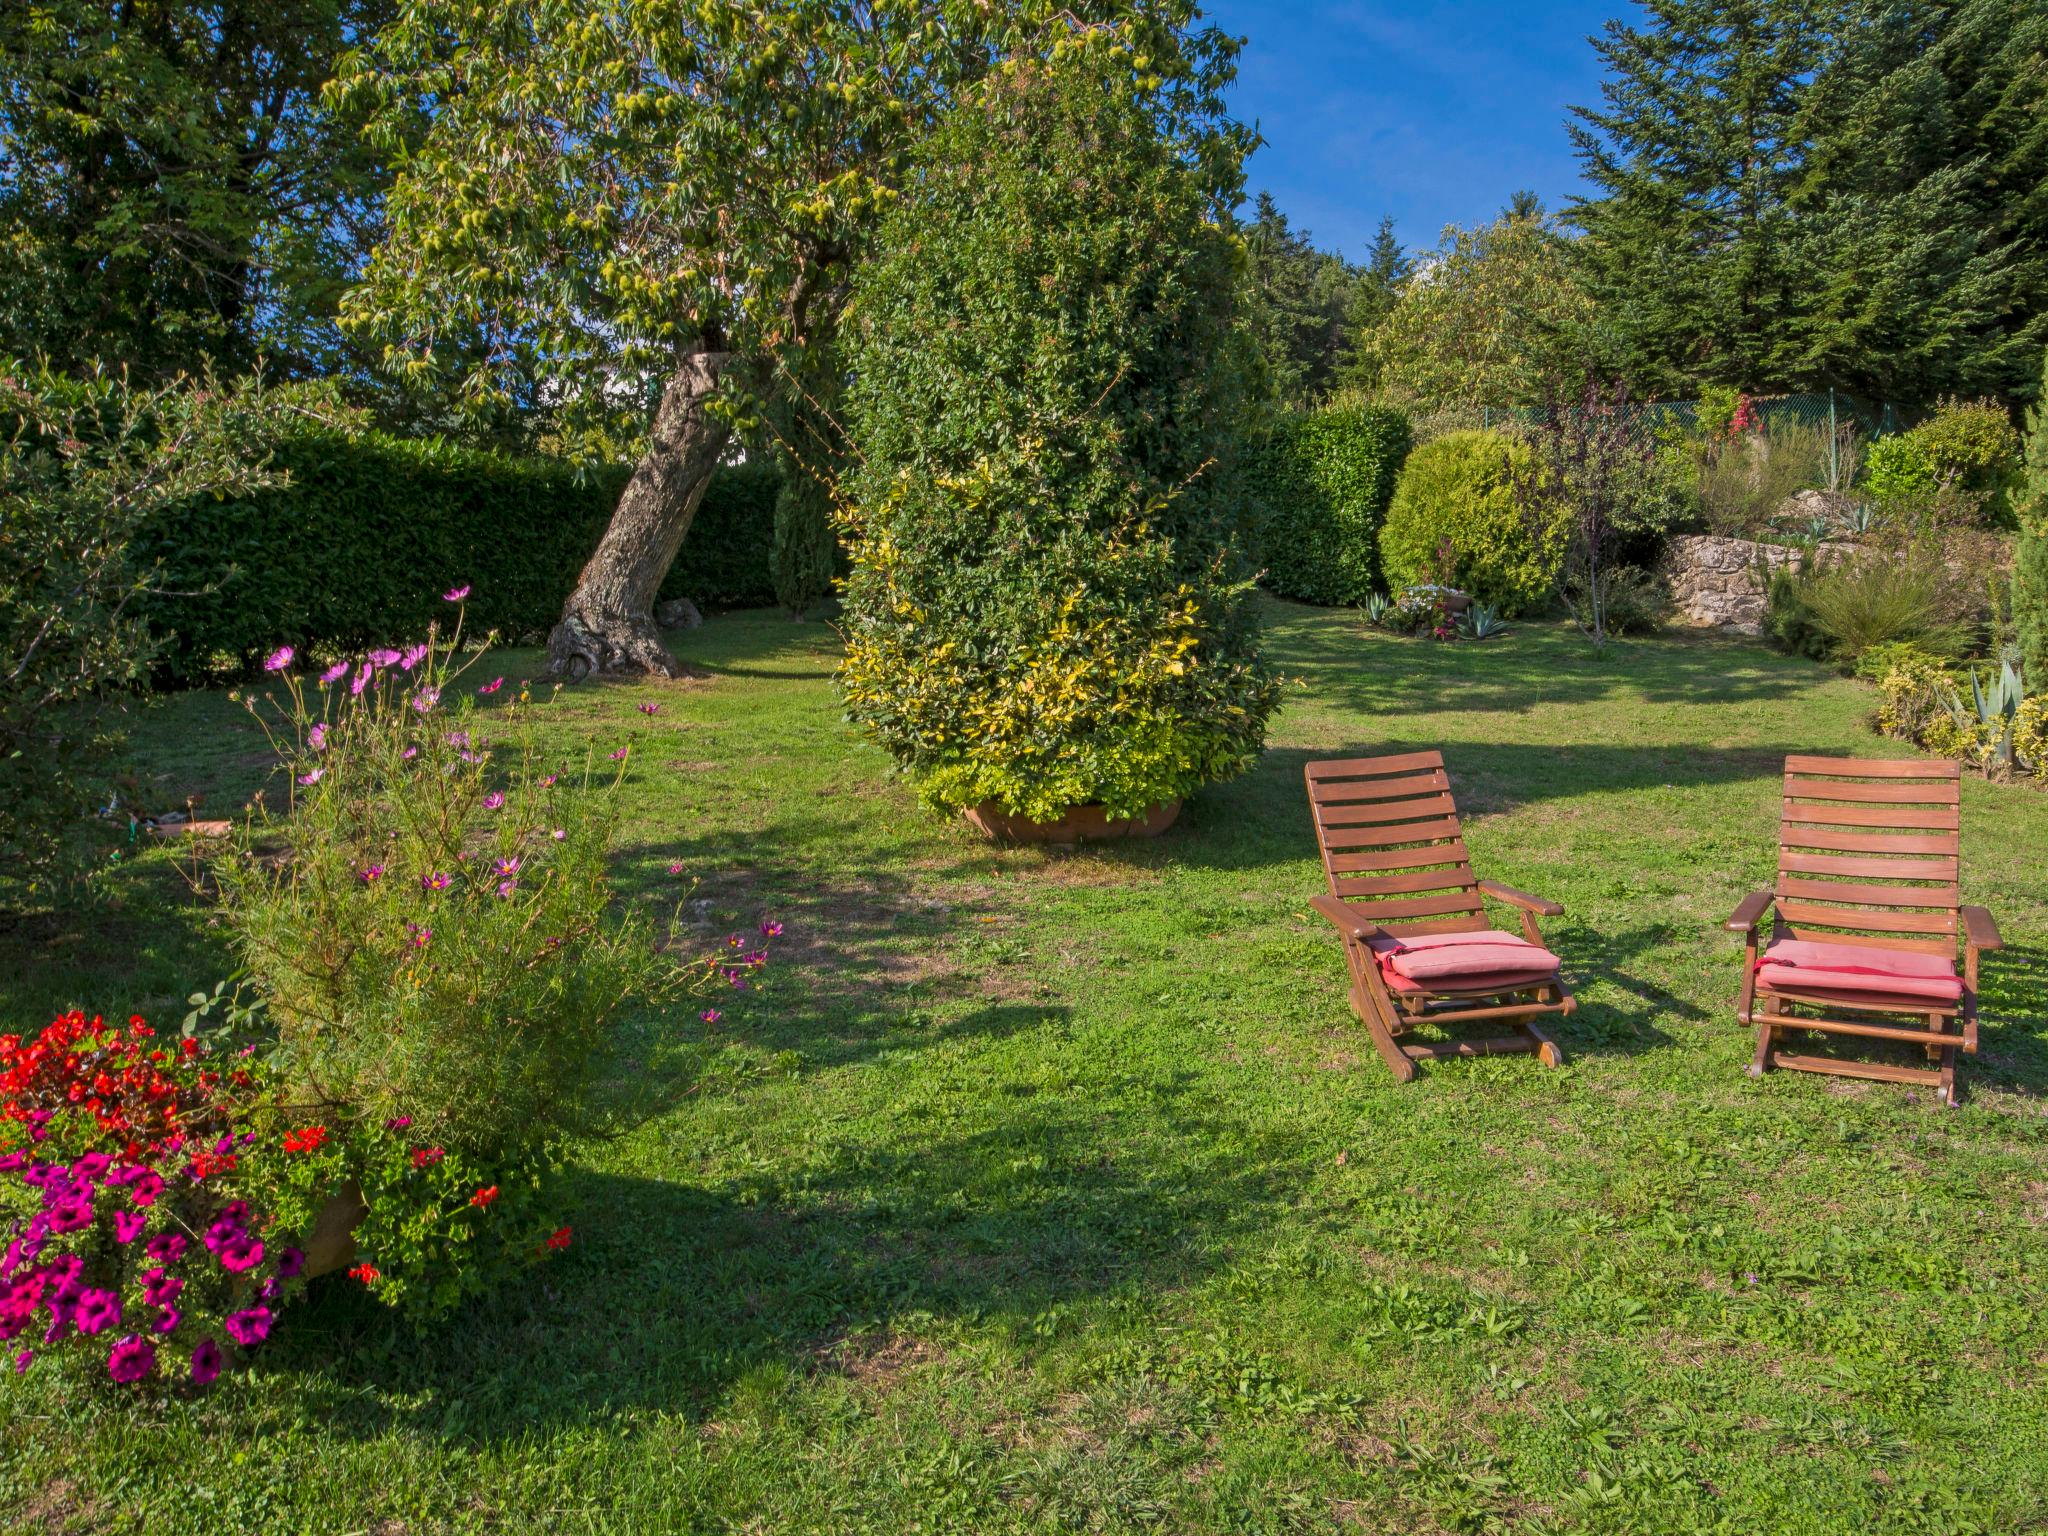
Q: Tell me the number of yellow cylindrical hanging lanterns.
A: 0